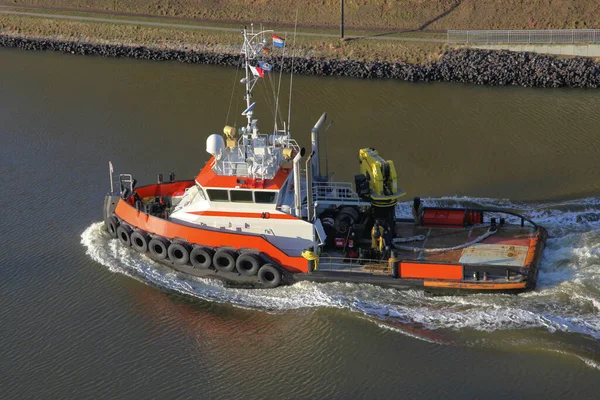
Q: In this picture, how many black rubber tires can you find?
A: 9